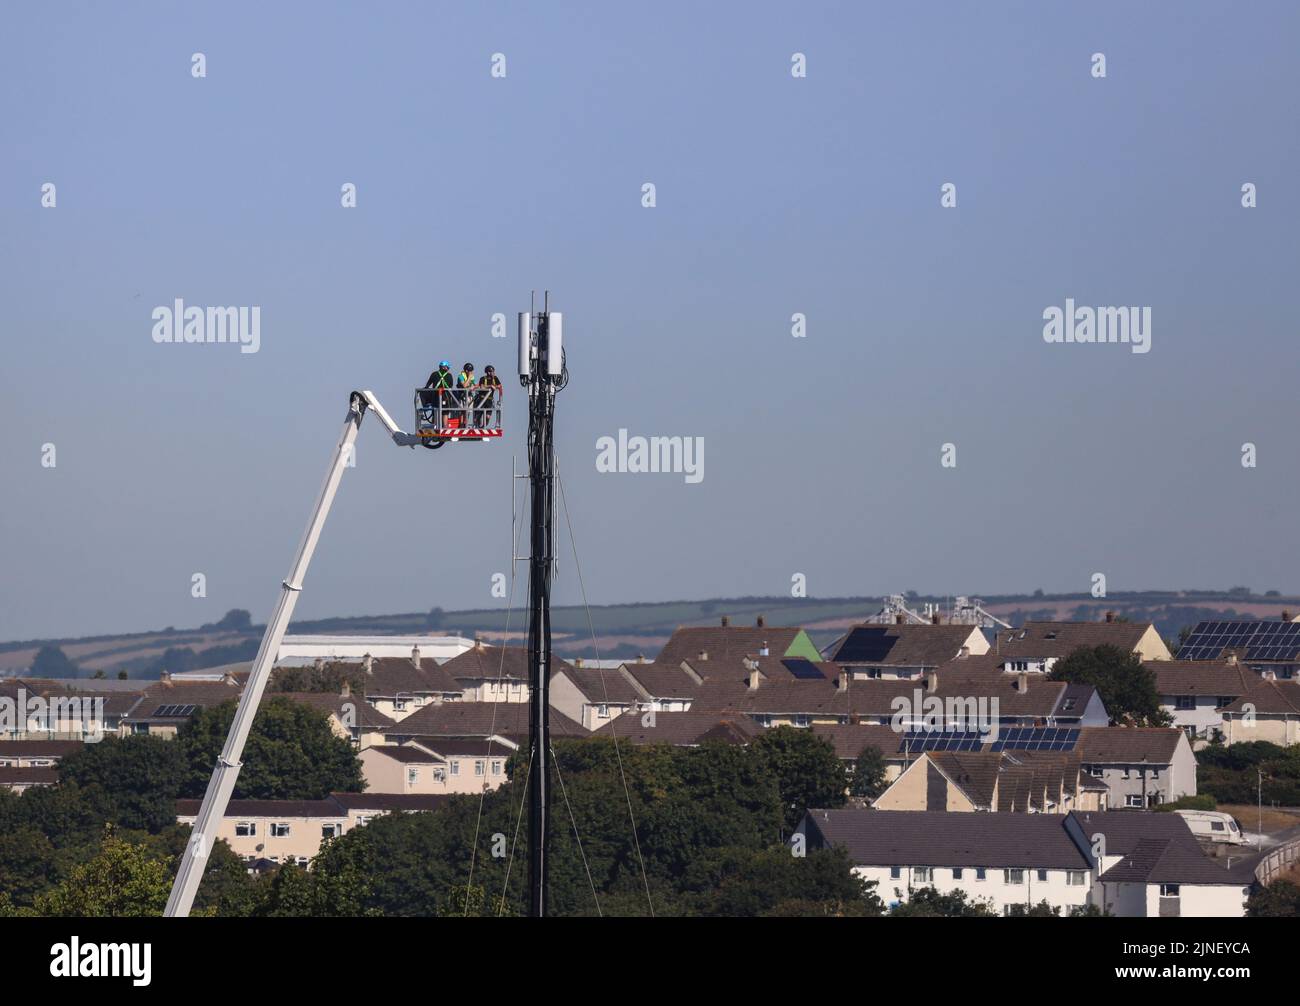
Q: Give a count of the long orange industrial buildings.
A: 0